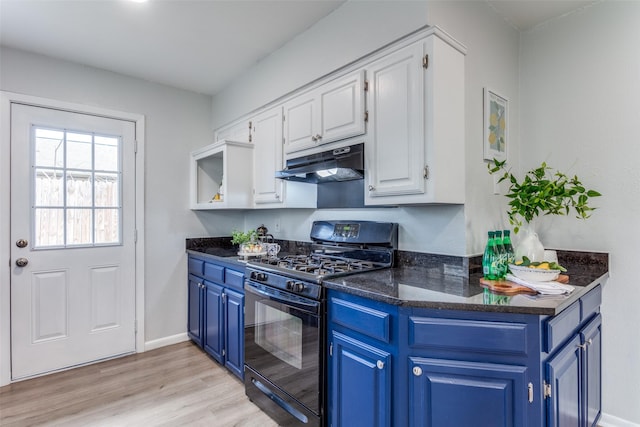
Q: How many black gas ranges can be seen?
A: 1